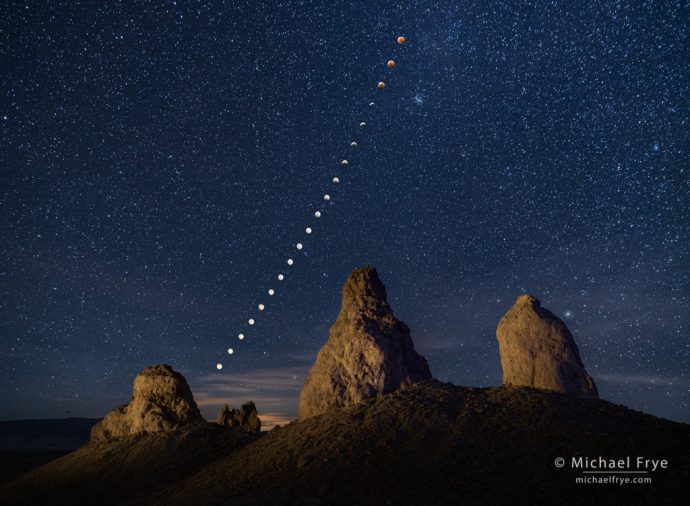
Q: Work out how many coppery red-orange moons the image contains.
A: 3